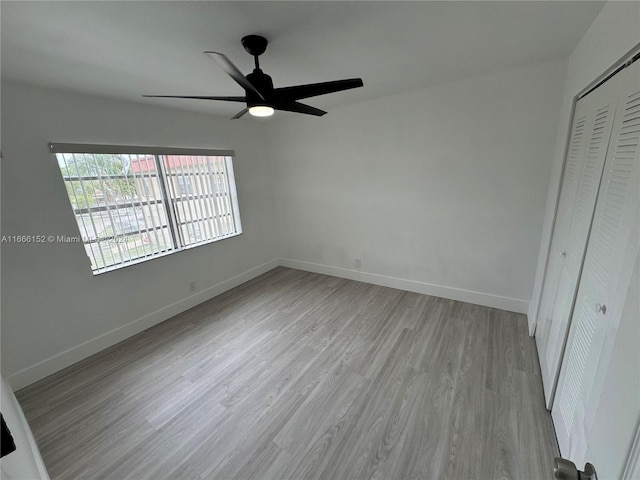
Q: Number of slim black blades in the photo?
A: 5